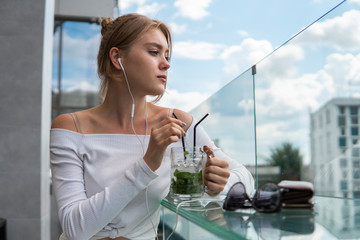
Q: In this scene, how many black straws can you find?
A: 2